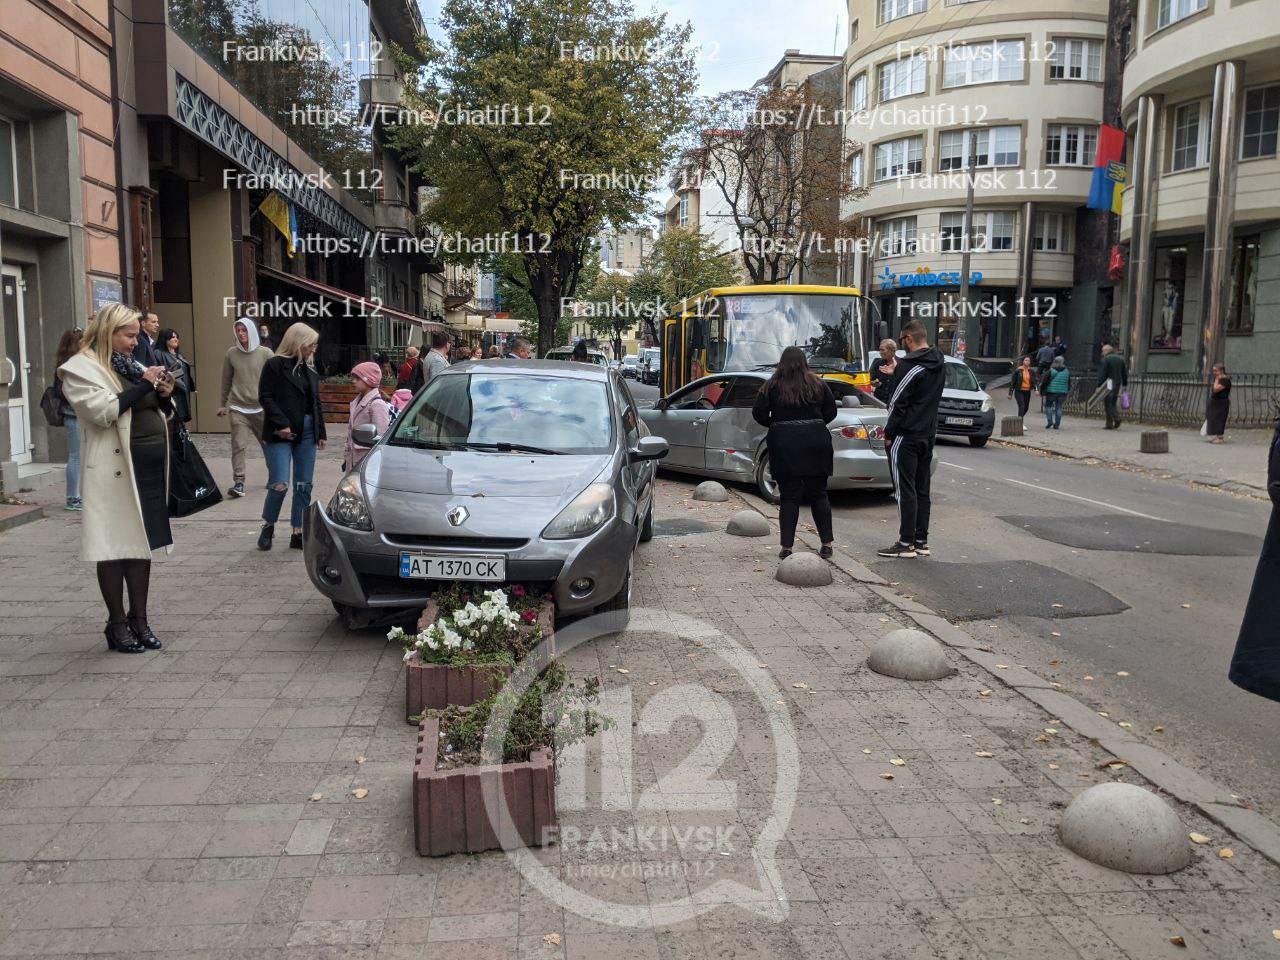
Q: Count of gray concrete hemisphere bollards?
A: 5